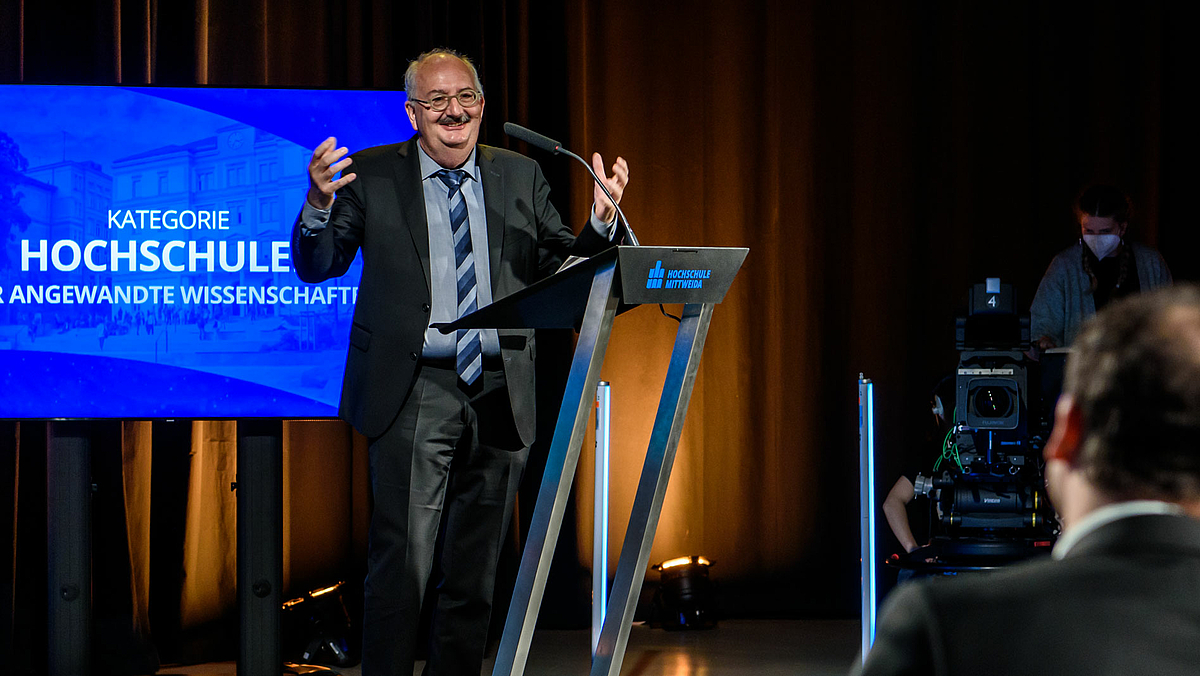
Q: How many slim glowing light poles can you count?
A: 2